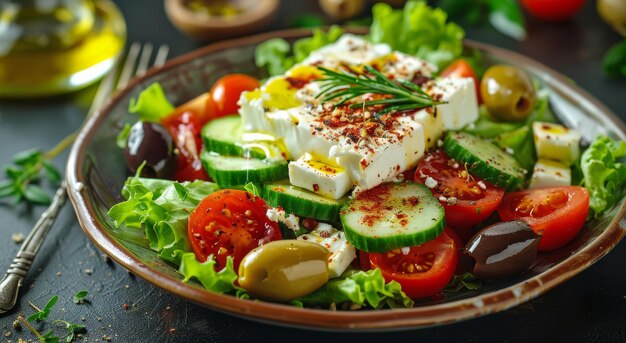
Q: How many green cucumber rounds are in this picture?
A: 5